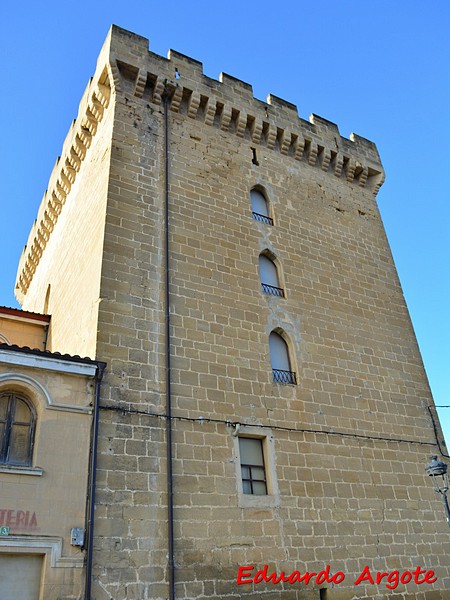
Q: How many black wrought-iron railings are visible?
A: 3